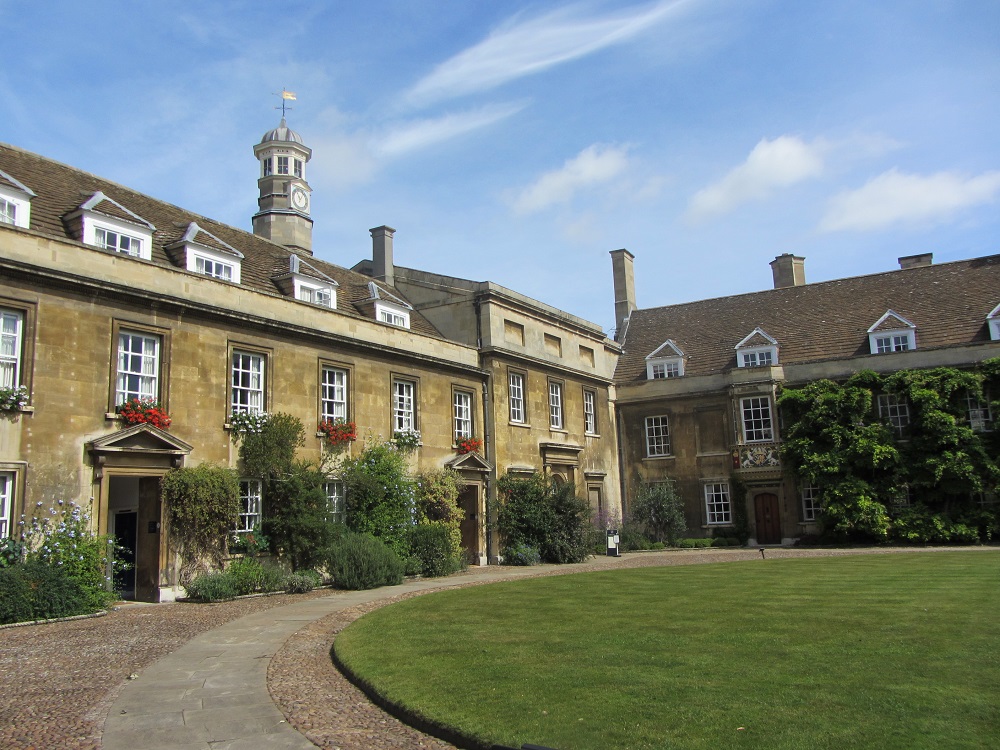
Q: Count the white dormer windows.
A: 9